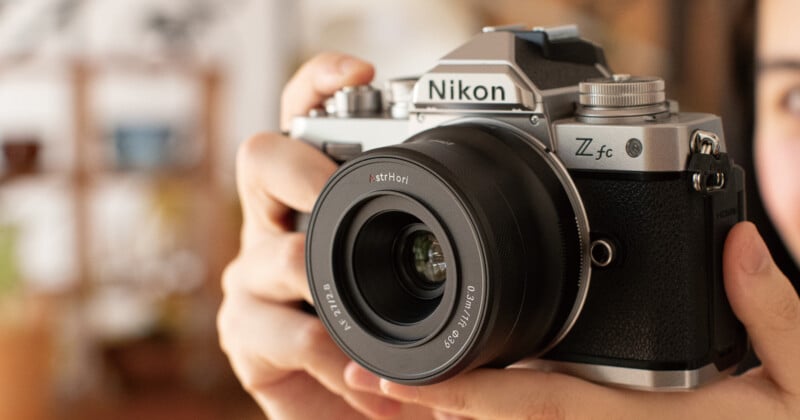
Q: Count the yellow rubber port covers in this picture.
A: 0